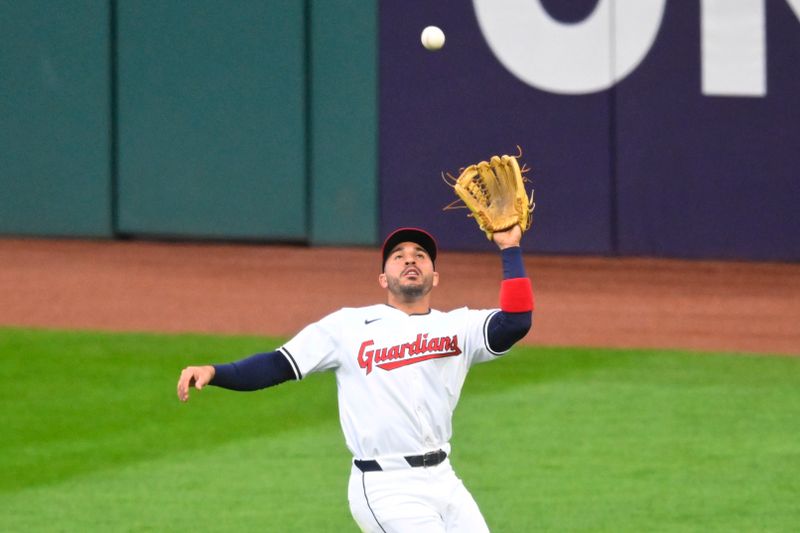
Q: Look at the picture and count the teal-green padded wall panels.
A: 3